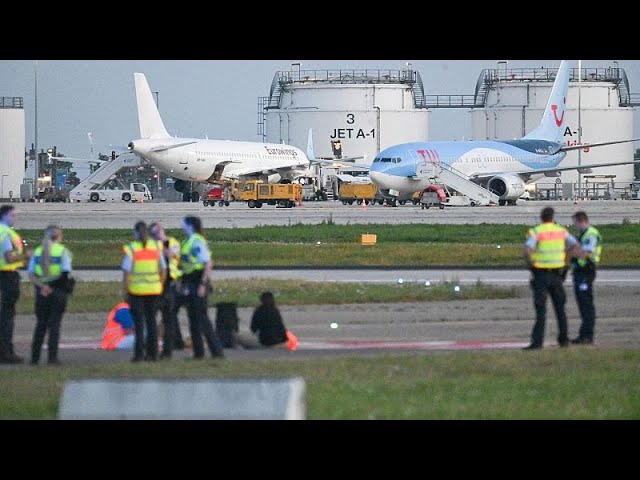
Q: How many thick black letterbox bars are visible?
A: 2